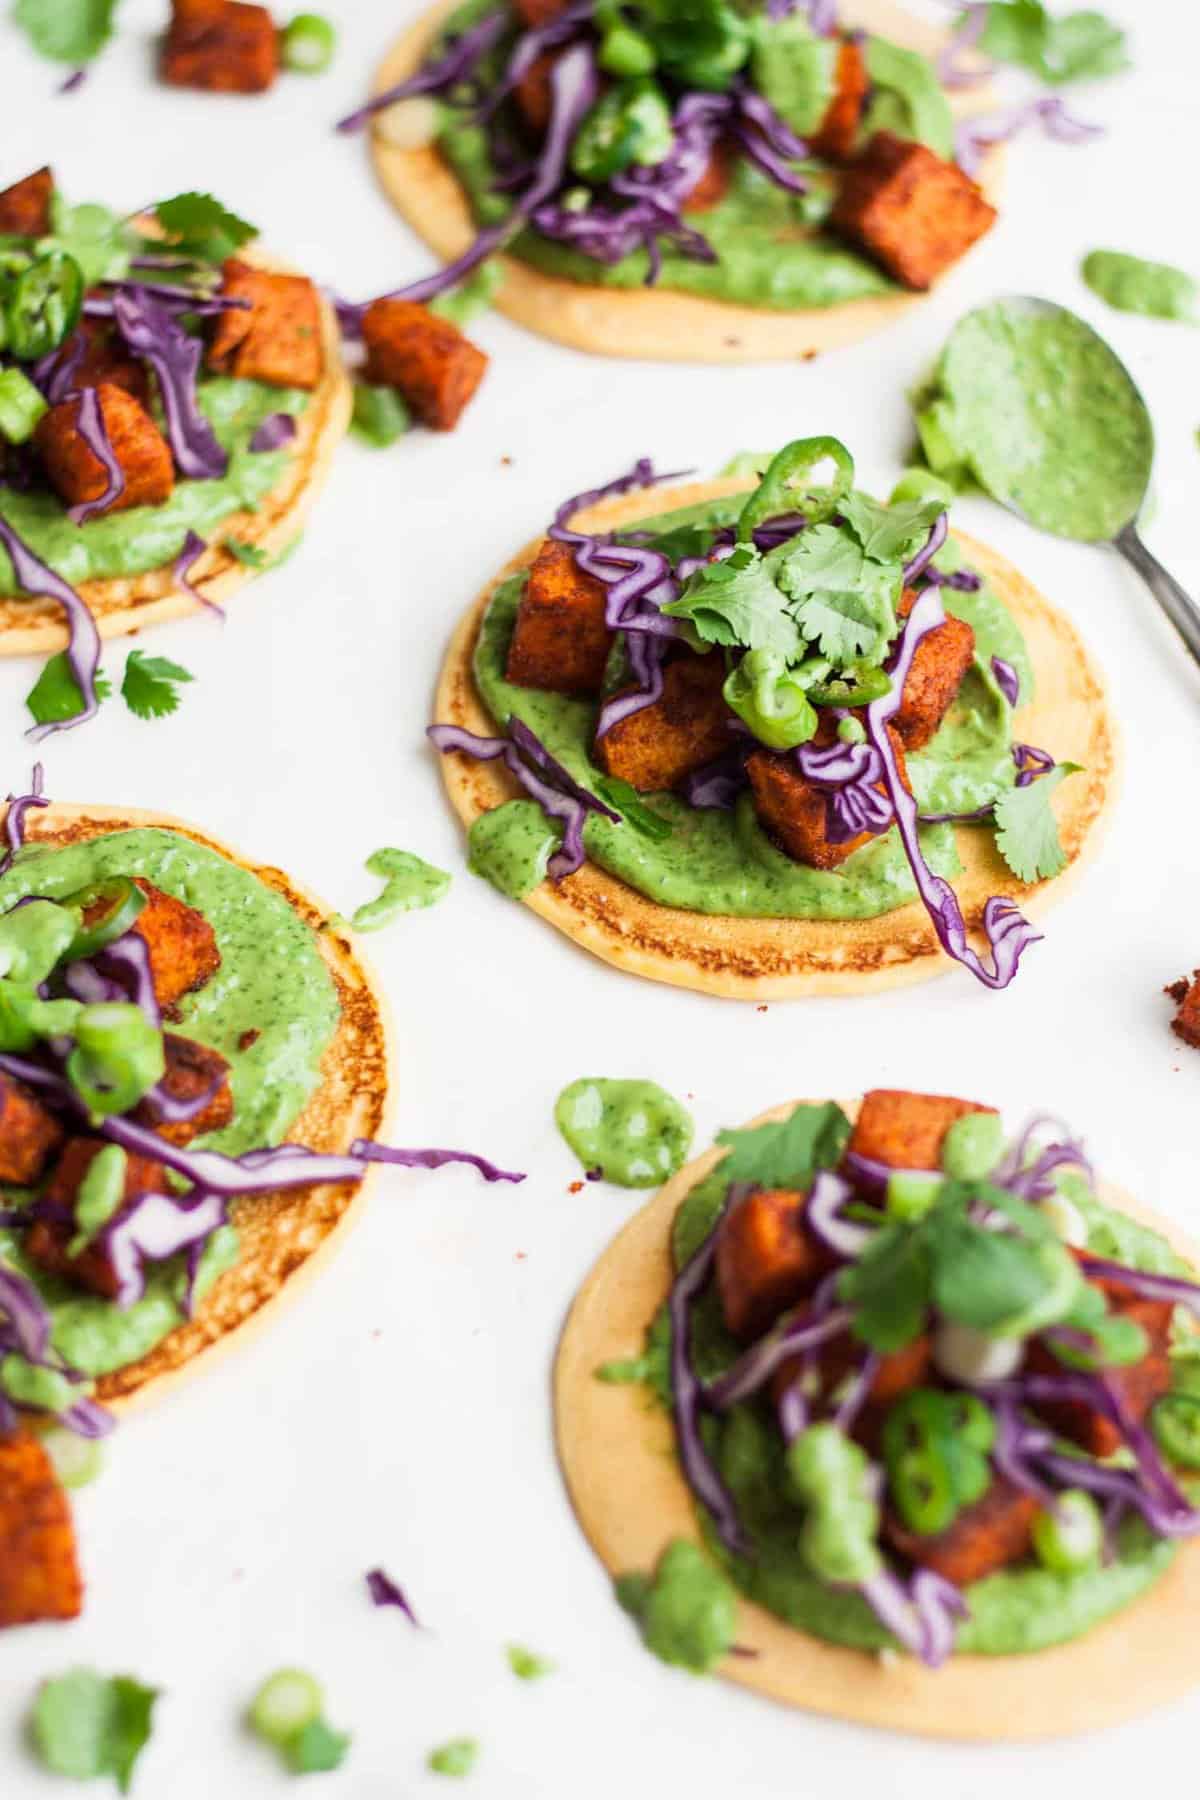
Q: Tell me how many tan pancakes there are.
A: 5